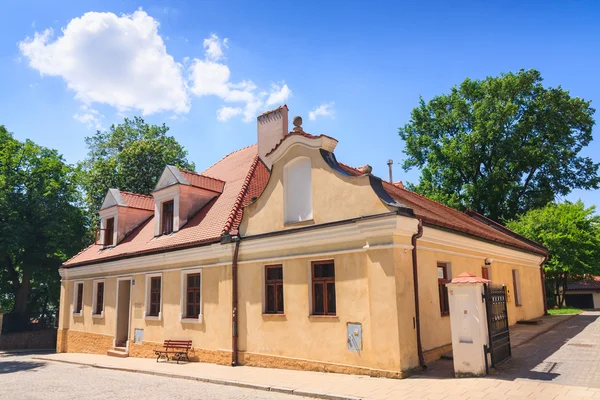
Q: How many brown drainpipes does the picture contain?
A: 3